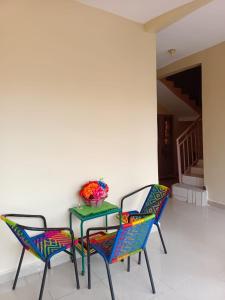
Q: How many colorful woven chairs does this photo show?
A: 3